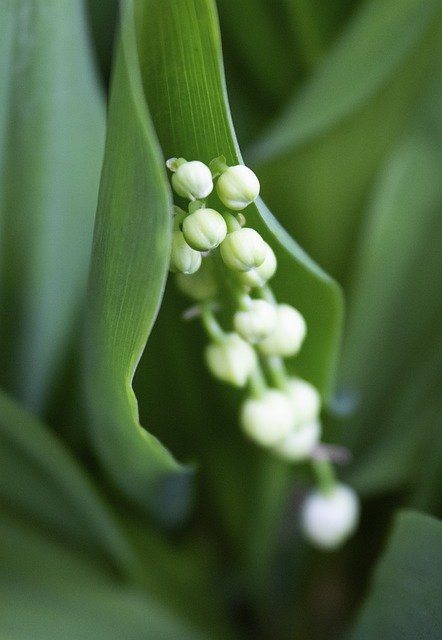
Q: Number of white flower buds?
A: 13